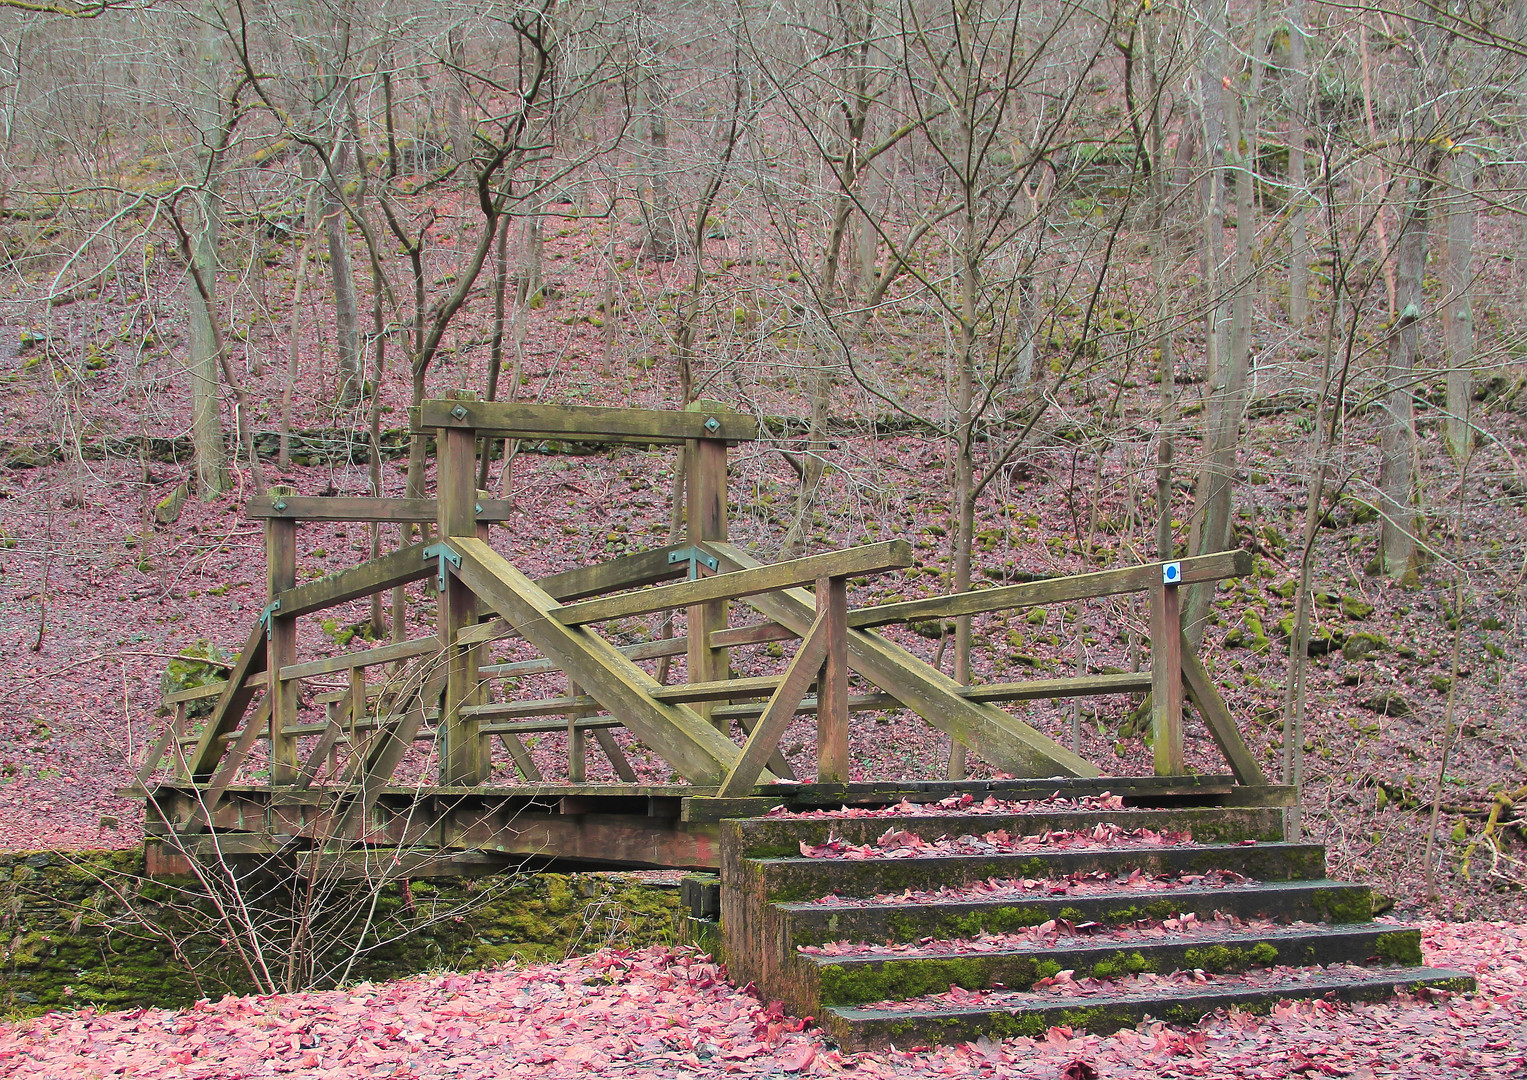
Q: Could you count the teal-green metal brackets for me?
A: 3